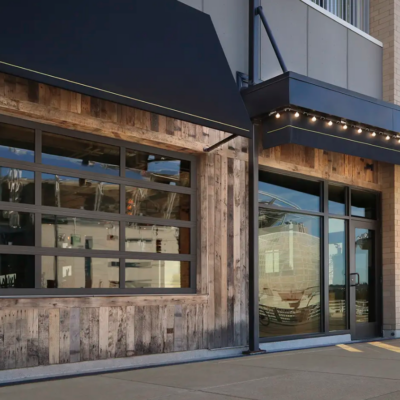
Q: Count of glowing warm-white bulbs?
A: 9